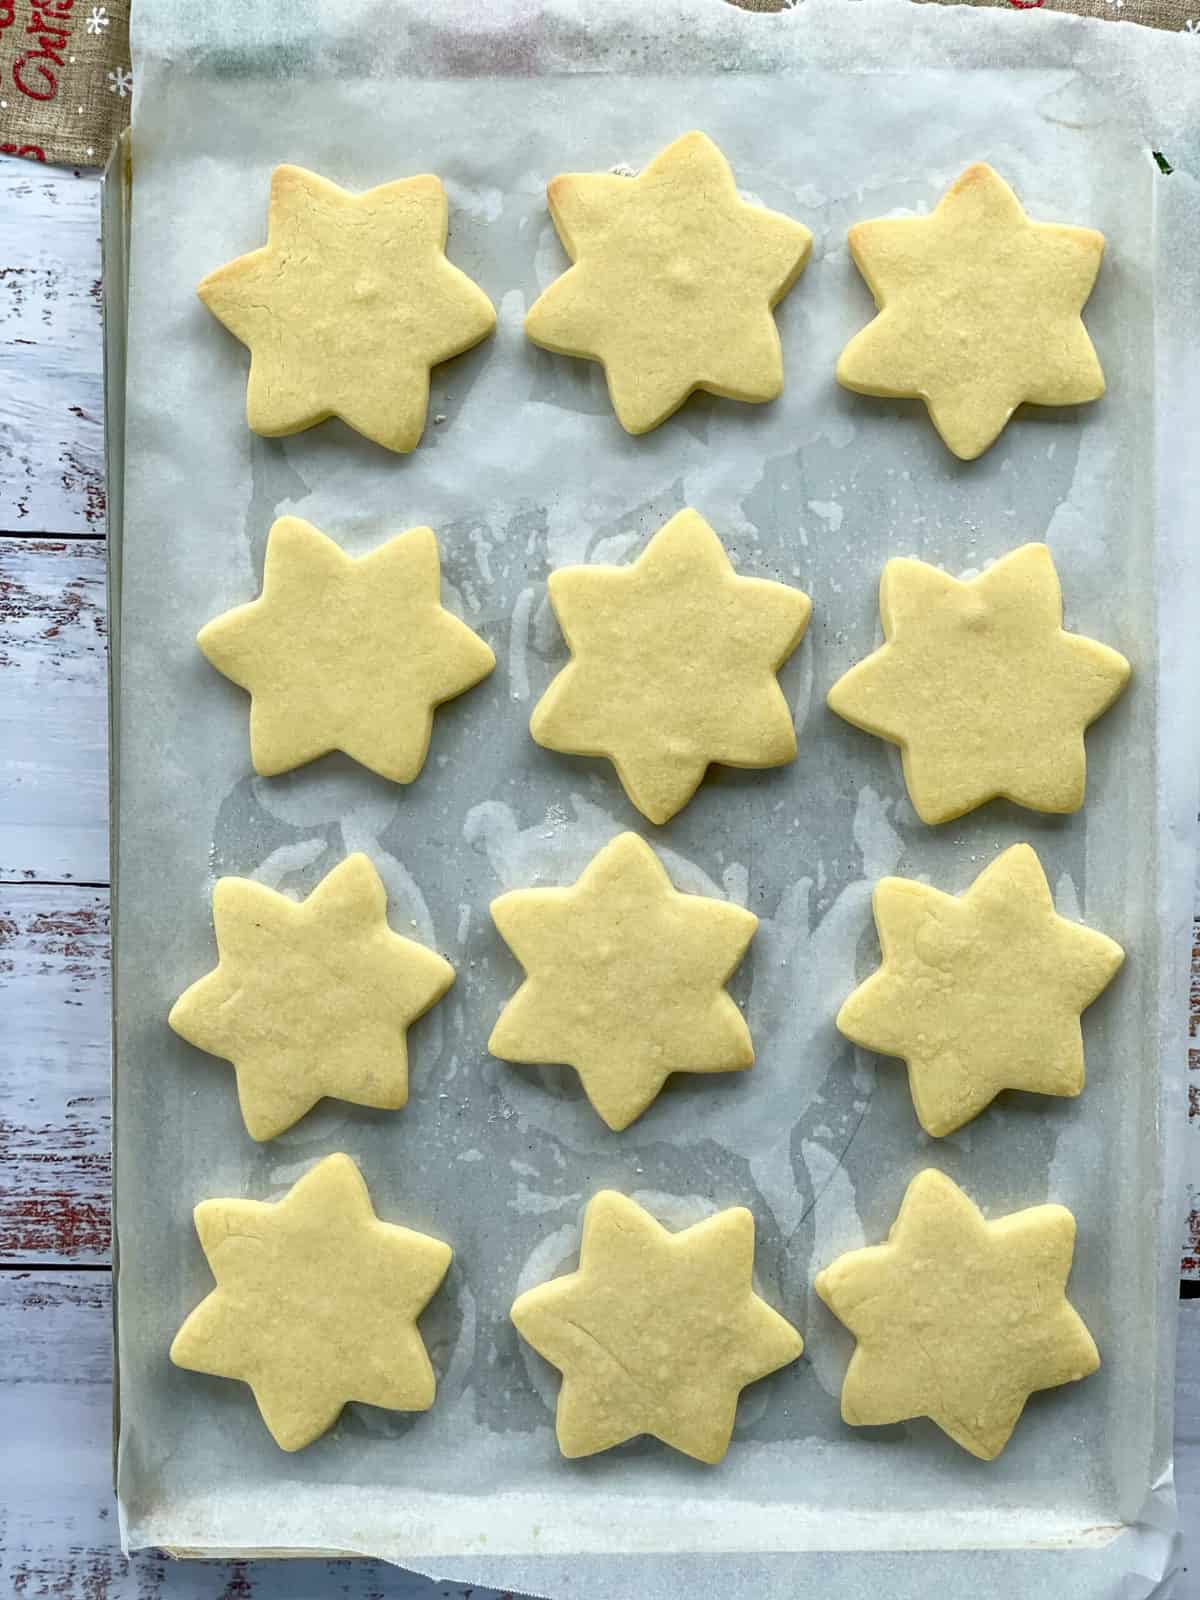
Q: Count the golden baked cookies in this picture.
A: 12